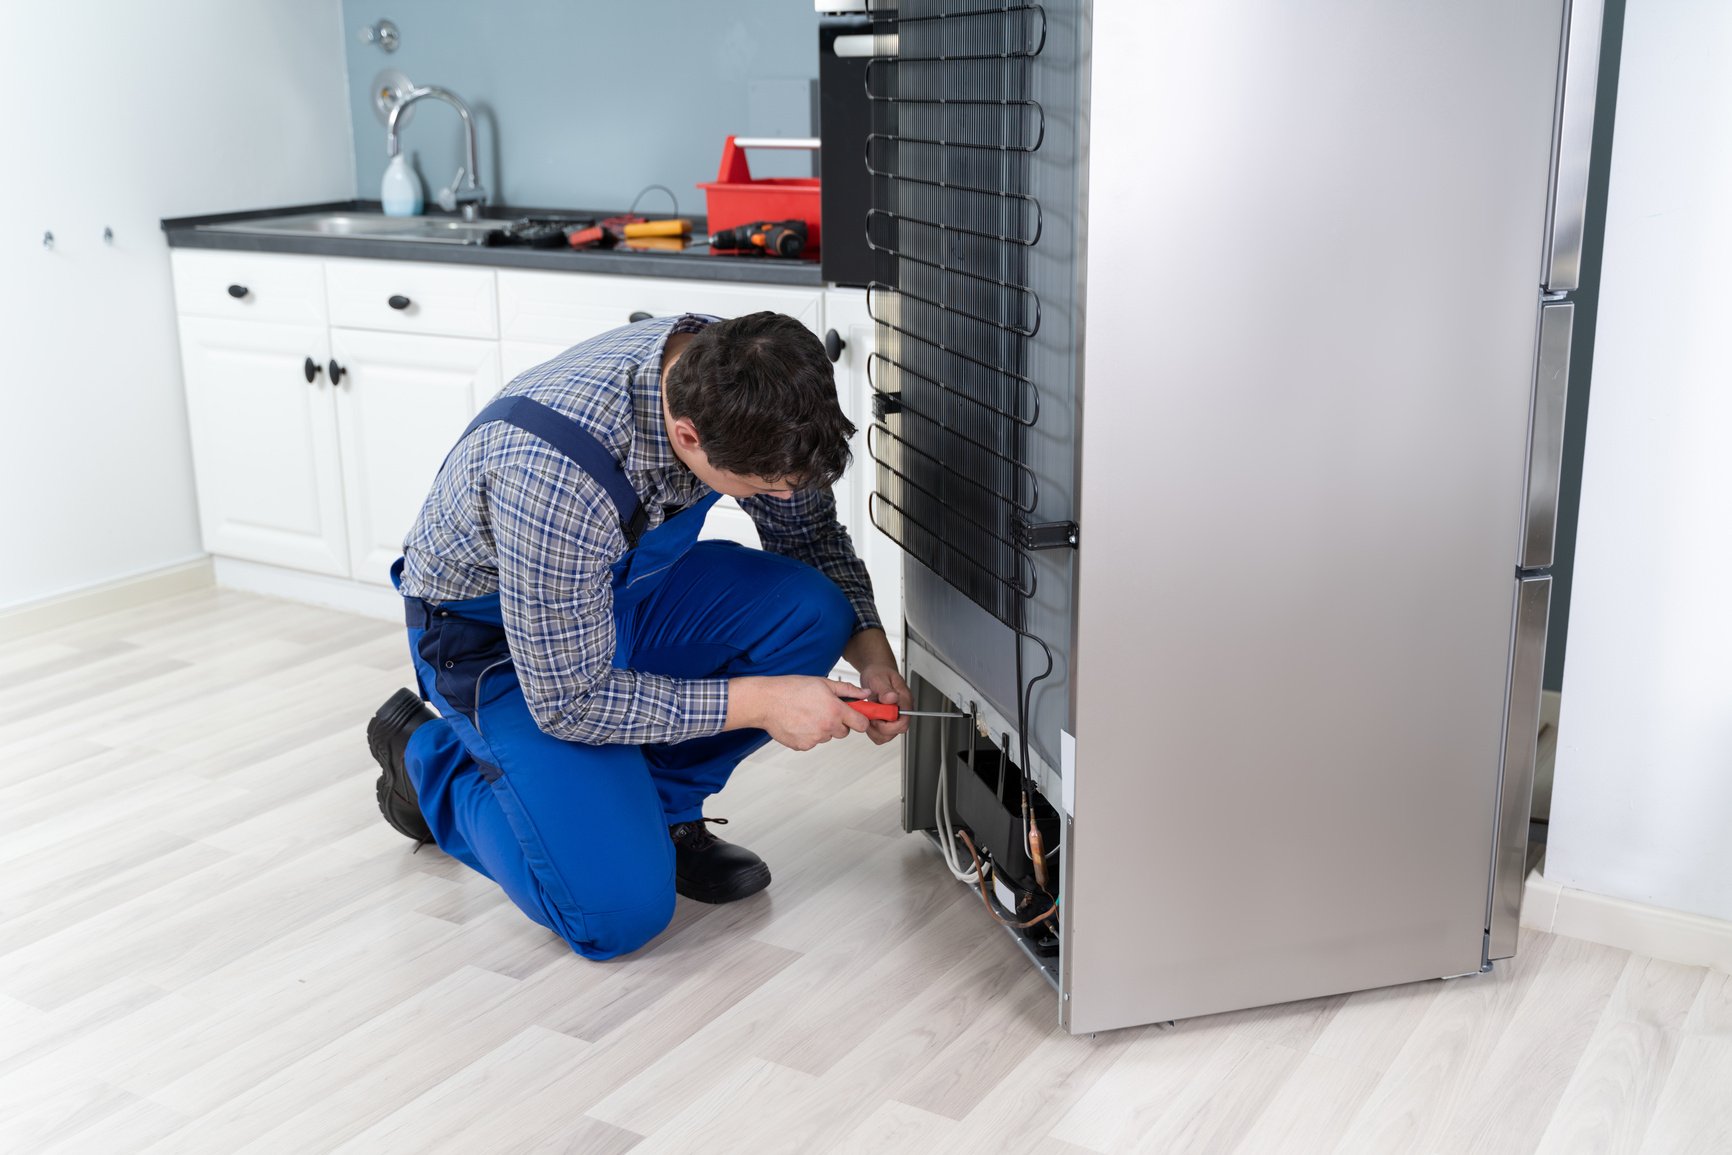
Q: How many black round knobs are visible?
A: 6